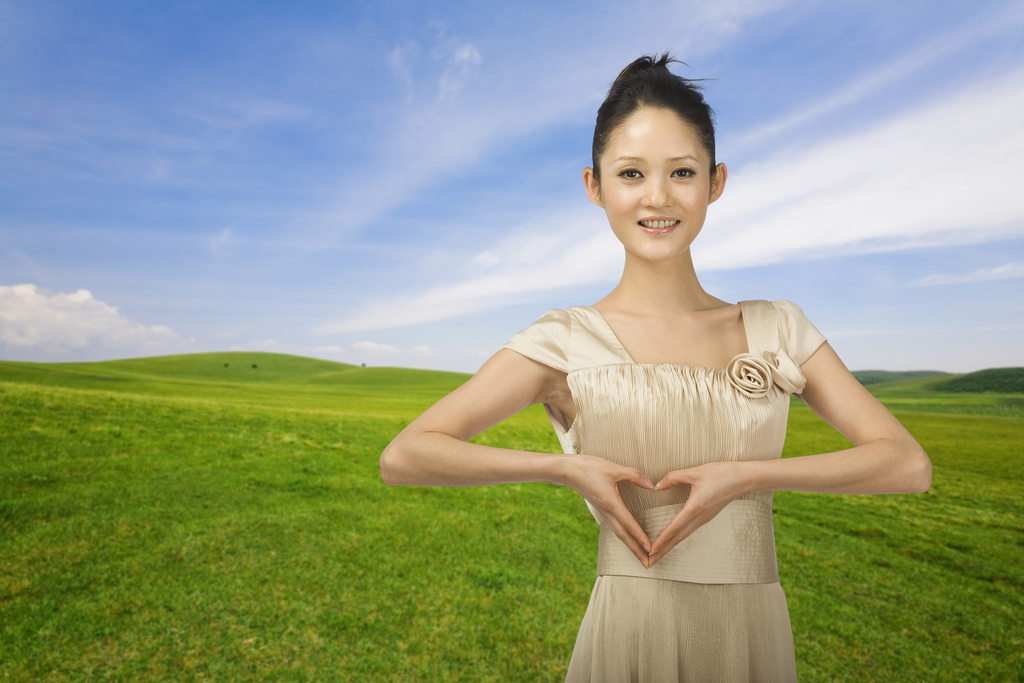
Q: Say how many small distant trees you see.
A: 3